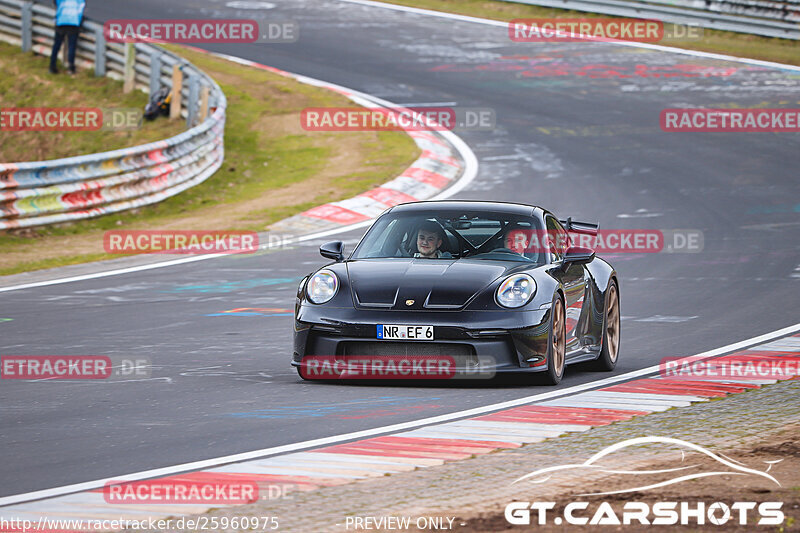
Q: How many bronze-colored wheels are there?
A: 2